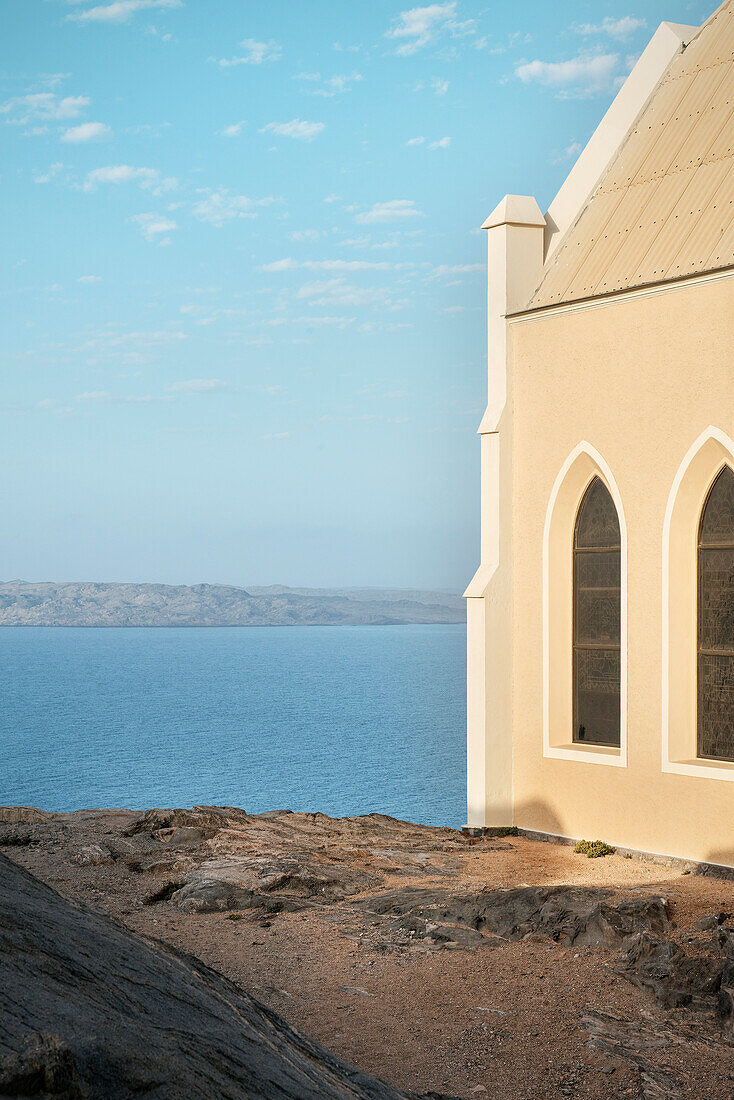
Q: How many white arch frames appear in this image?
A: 2